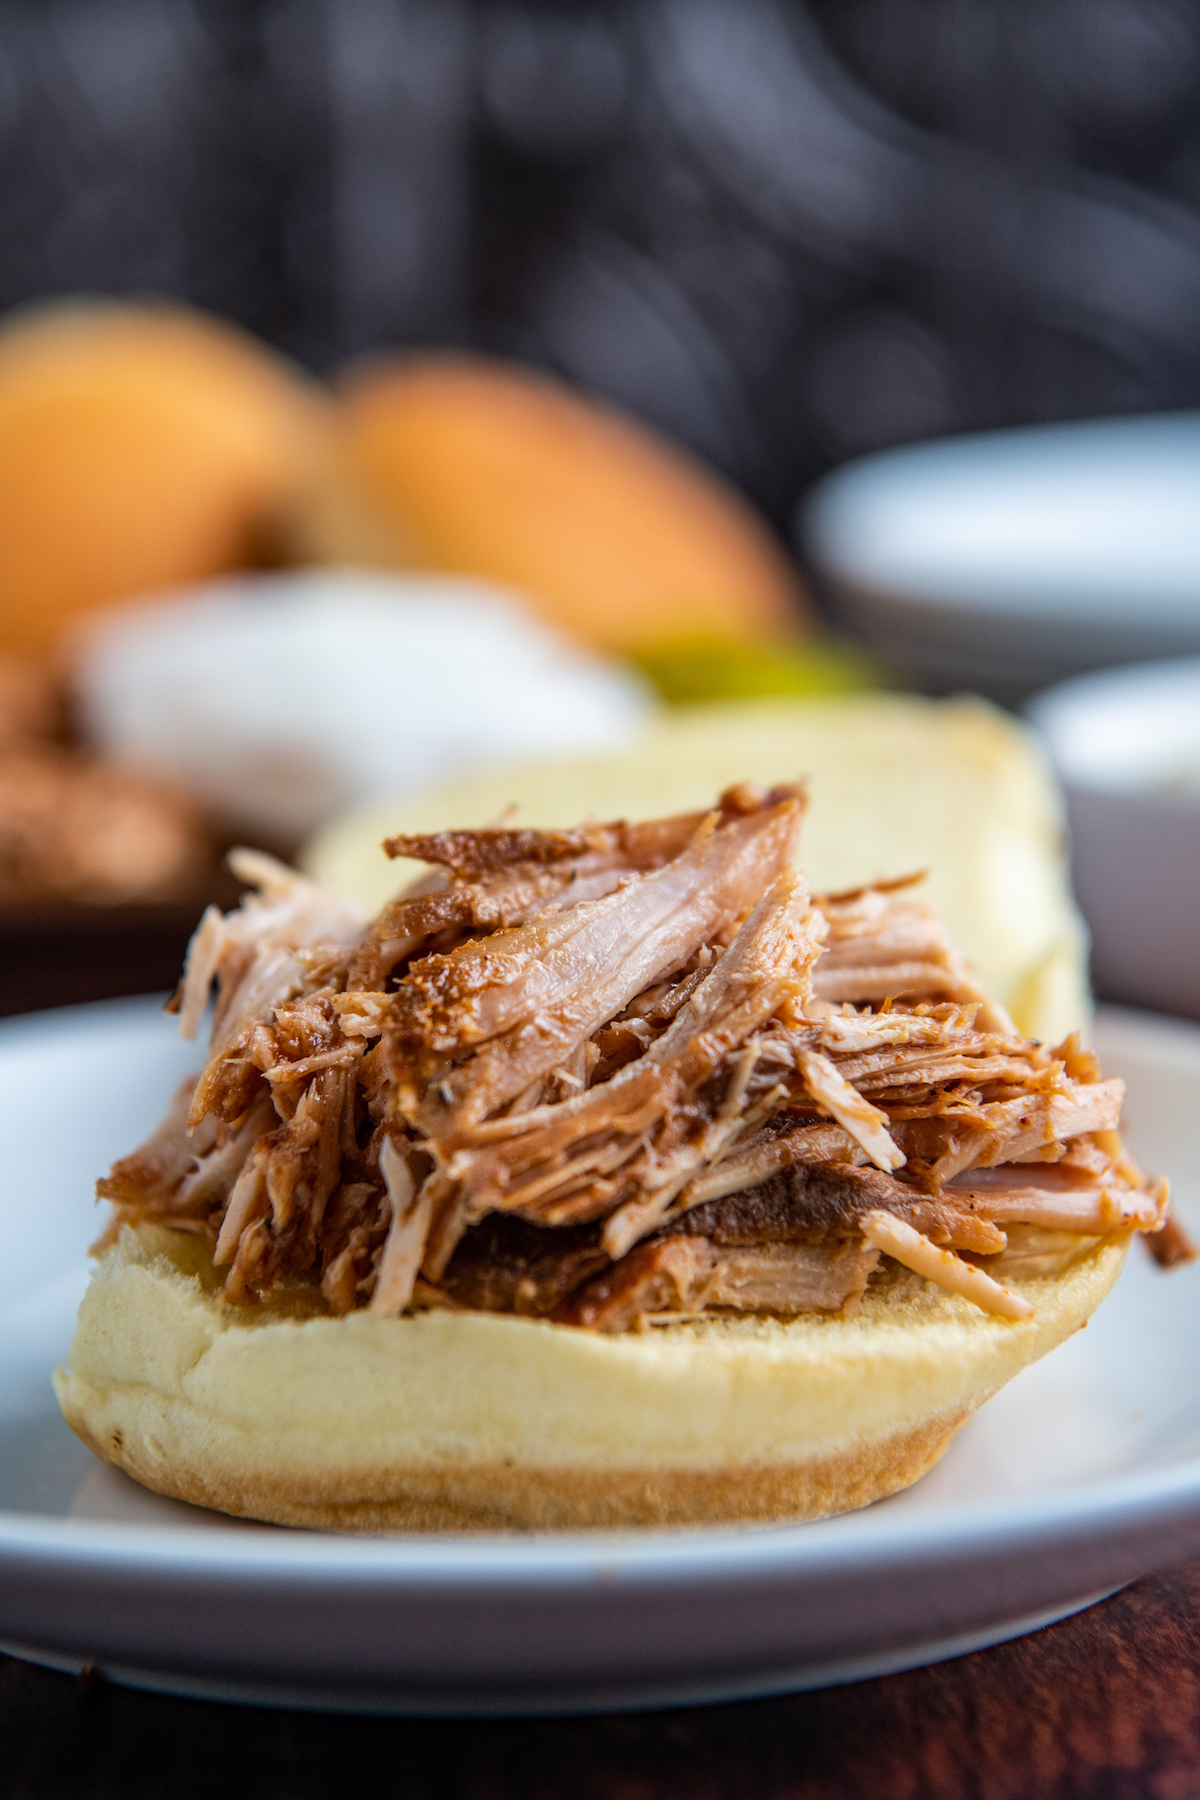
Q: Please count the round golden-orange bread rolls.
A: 2